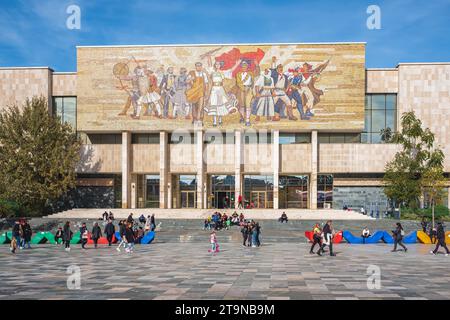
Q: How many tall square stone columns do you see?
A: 6